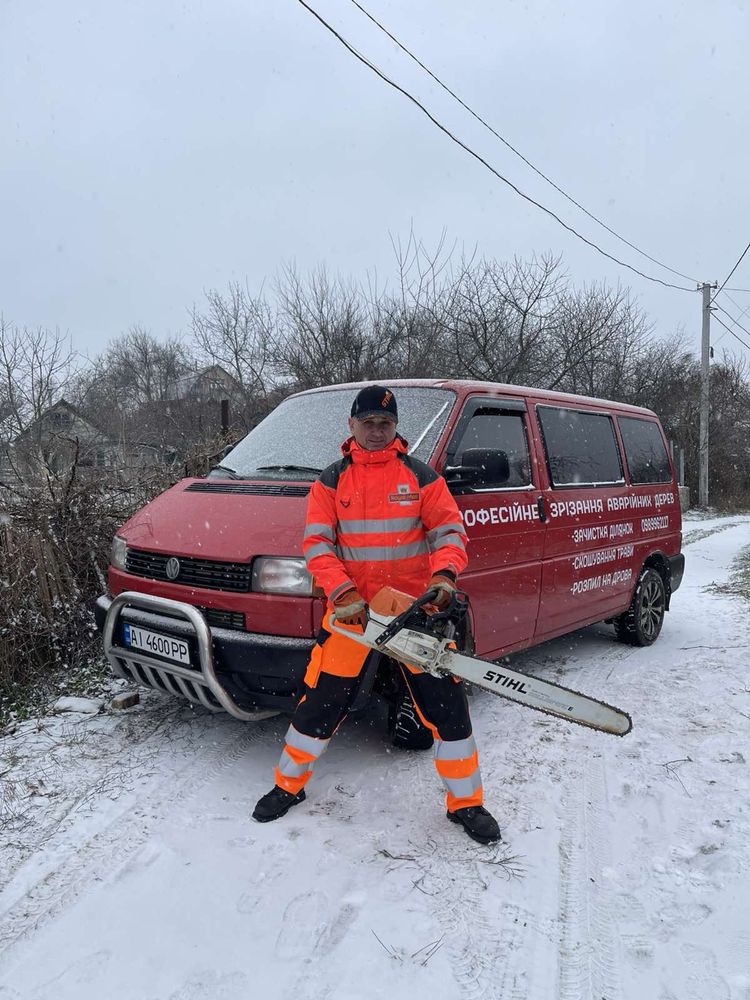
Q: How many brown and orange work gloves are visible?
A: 2